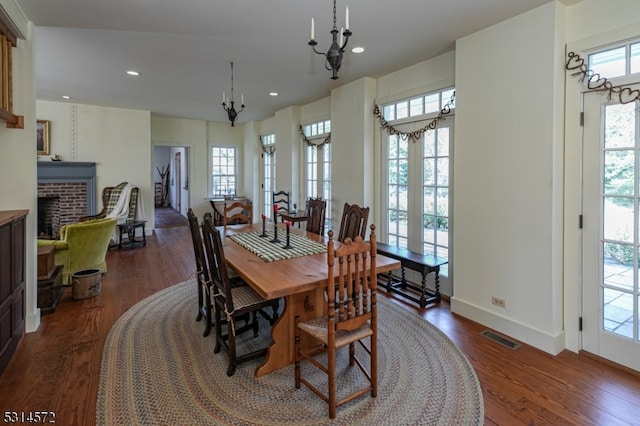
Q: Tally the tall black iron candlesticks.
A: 3